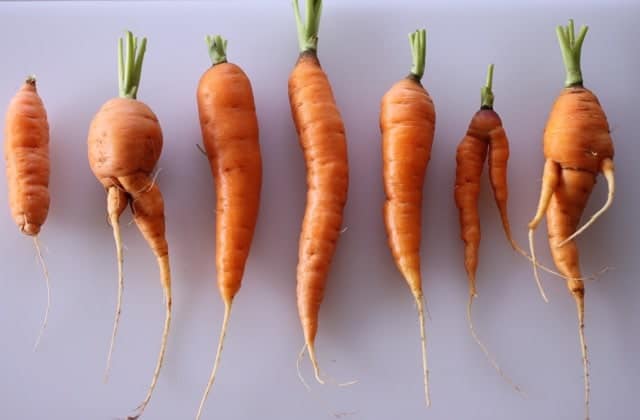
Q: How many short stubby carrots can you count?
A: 1